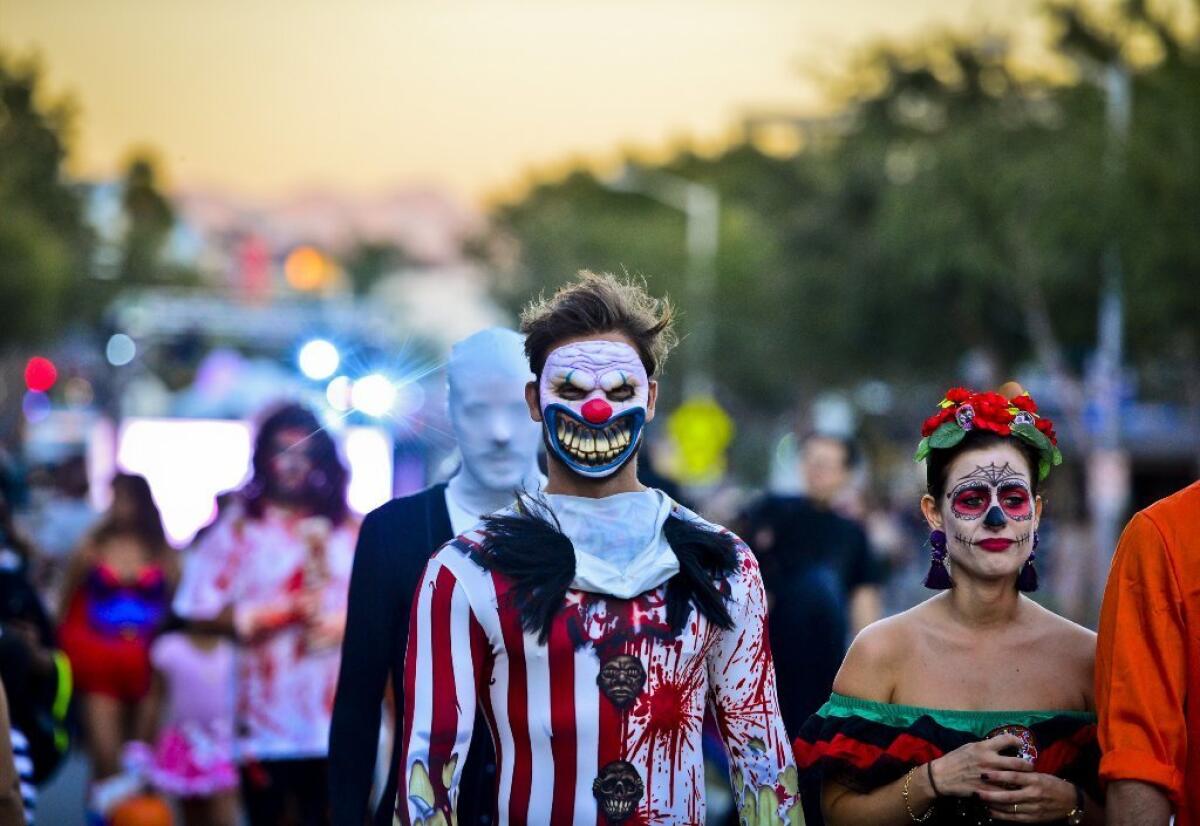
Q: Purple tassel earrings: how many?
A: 2